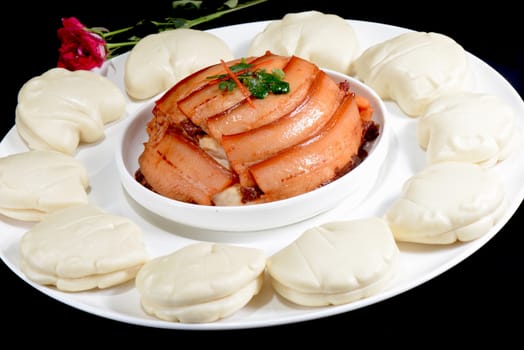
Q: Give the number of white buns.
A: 10